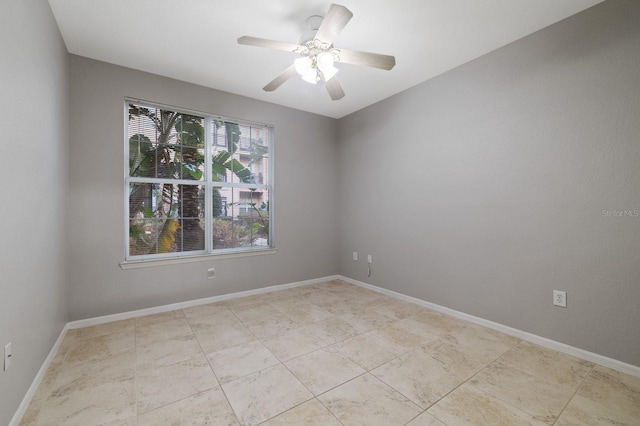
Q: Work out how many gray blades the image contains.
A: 5